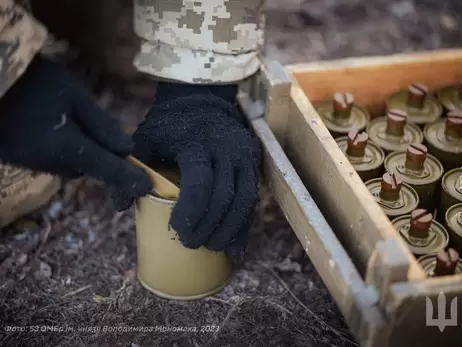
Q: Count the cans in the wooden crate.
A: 12